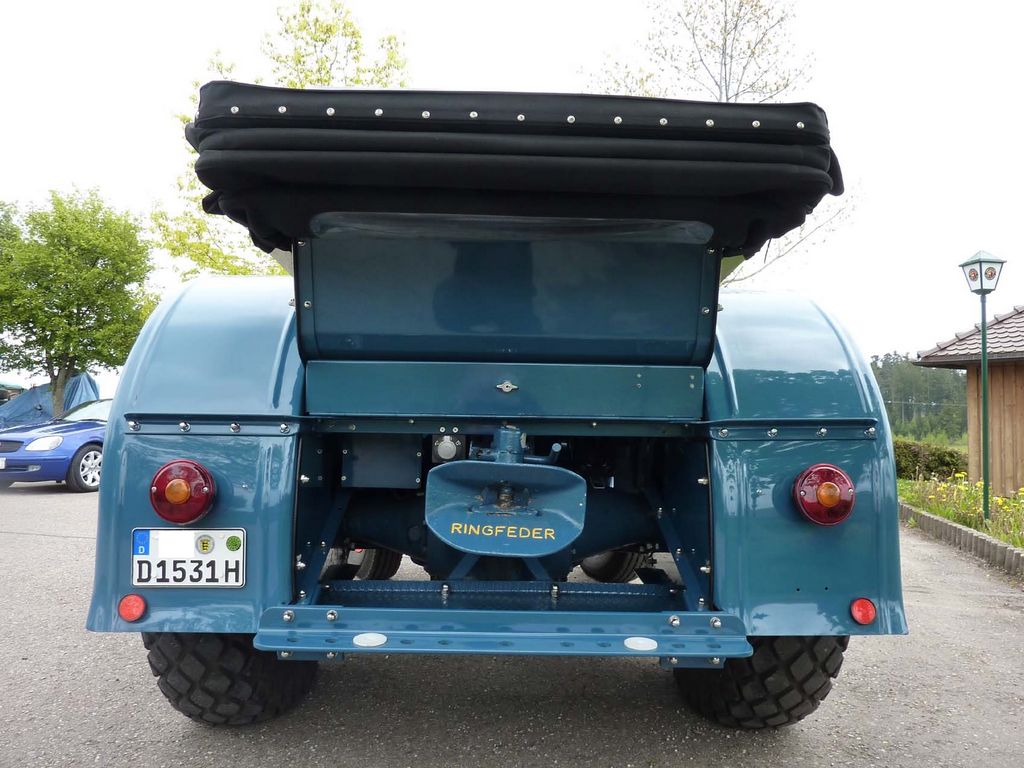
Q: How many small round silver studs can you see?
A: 13